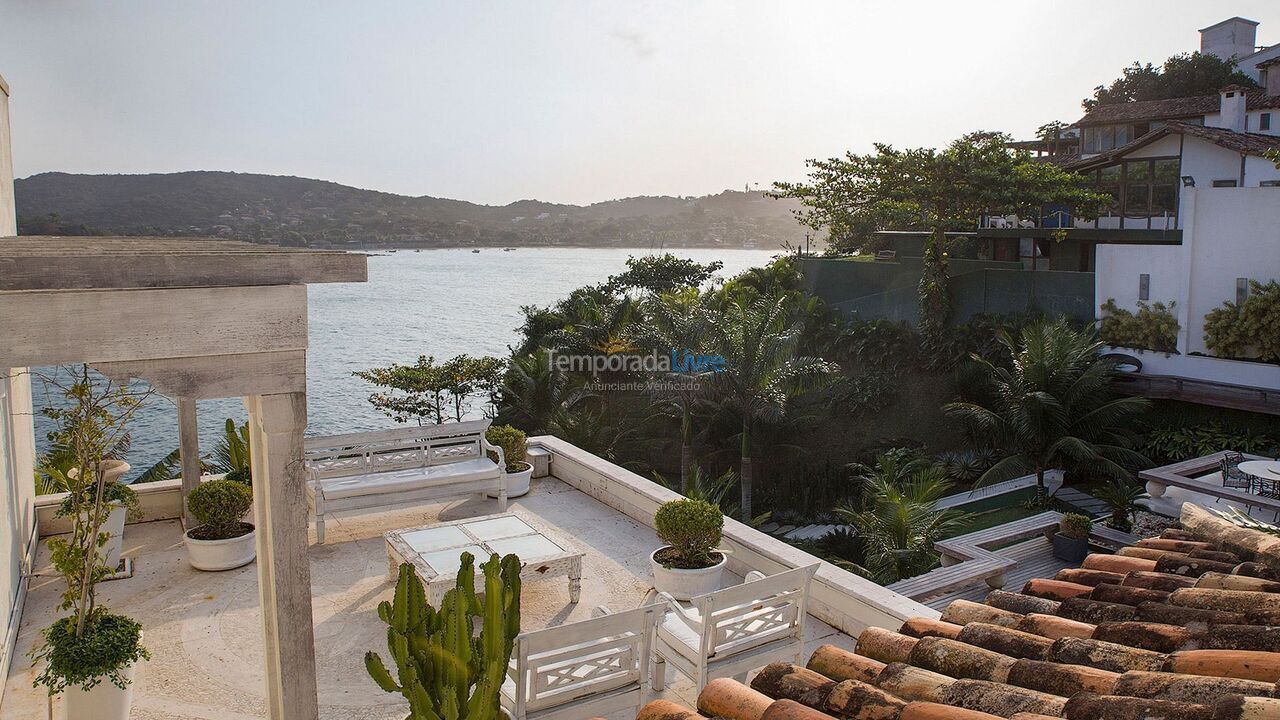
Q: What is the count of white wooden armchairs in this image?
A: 2